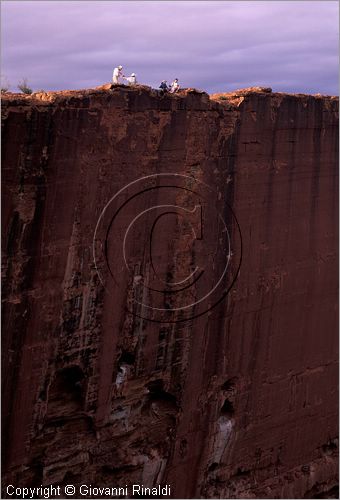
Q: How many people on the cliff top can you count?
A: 4